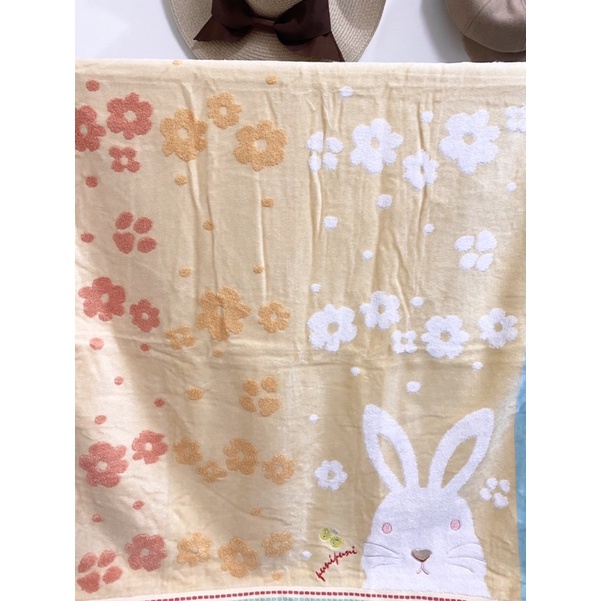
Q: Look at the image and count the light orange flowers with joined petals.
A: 13